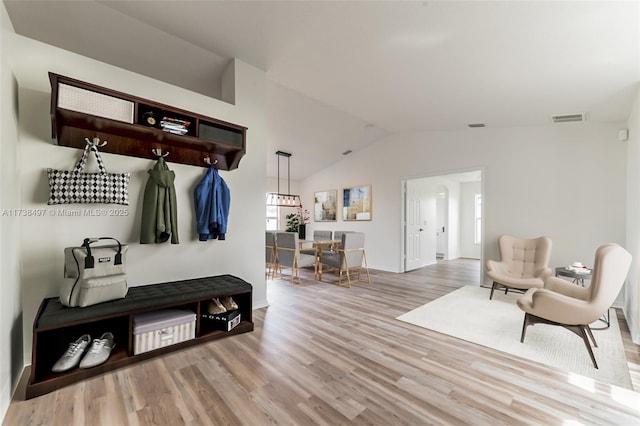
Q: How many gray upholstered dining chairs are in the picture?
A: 5